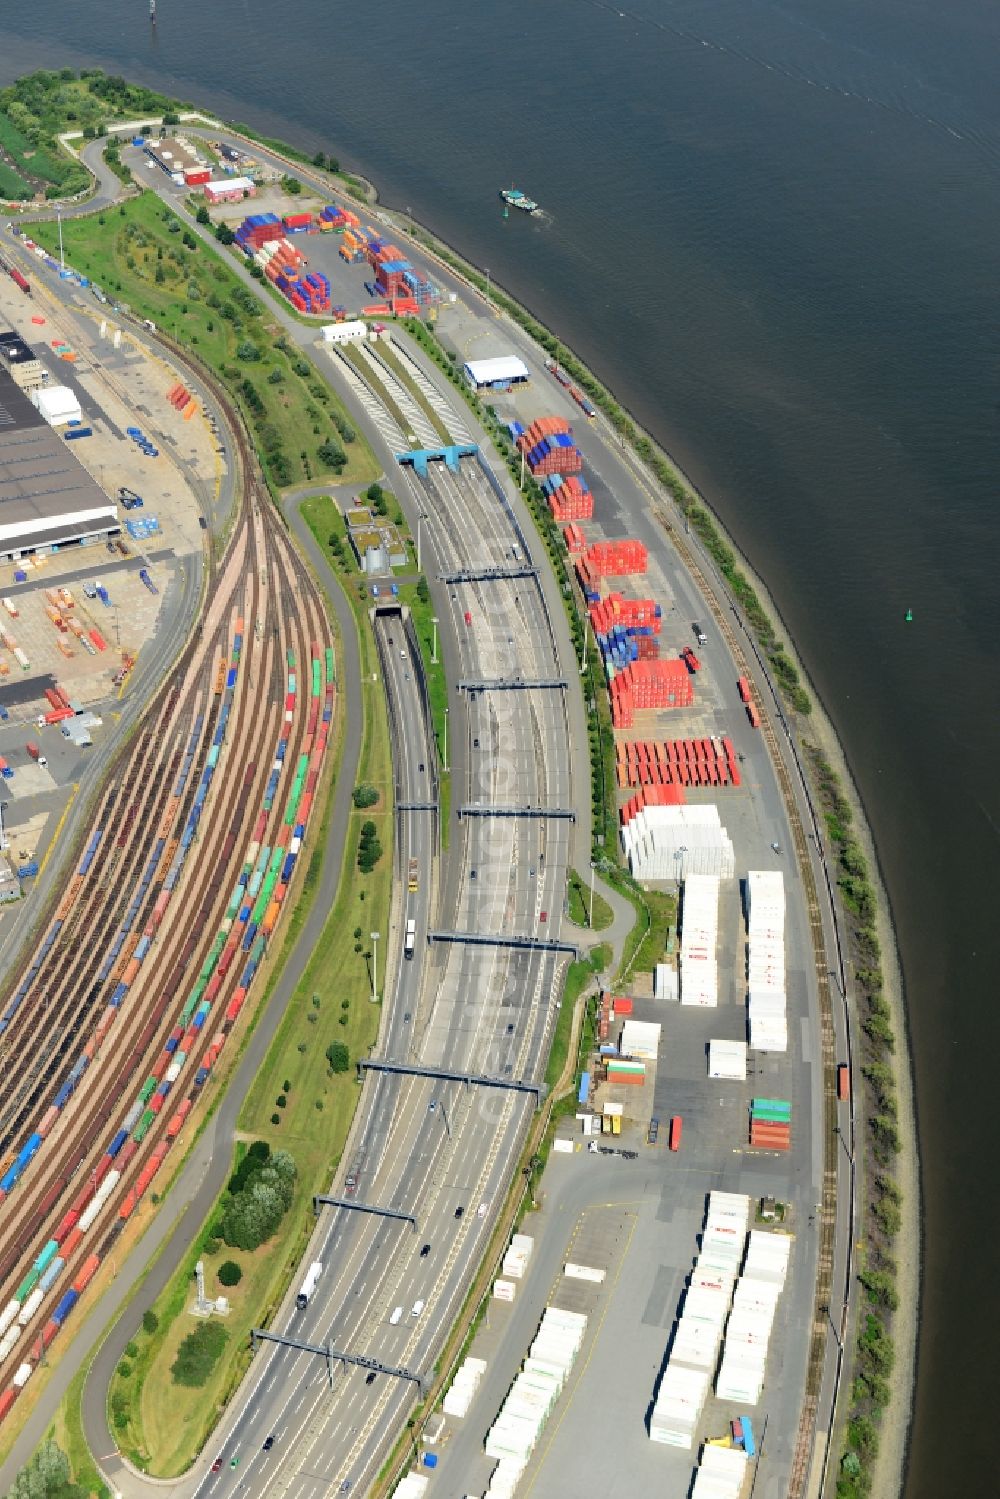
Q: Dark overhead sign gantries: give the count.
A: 8